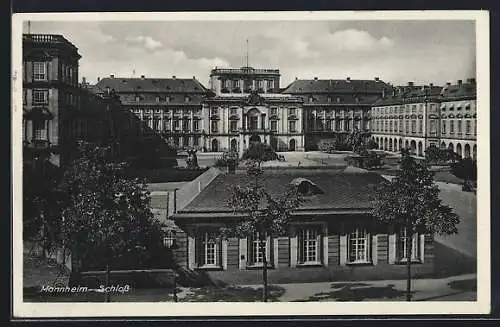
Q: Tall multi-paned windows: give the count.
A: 5